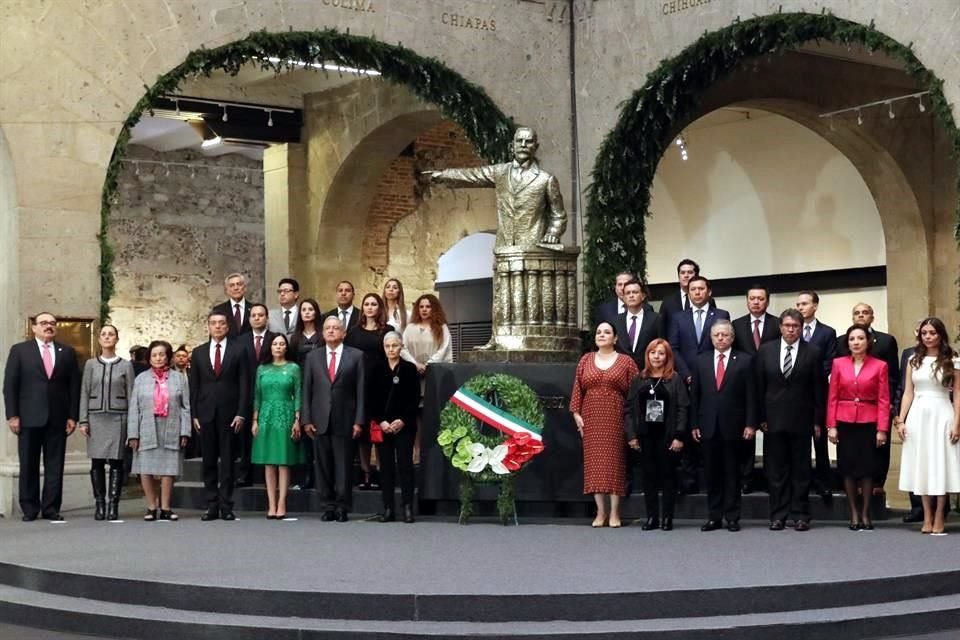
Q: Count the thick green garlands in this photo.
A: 2